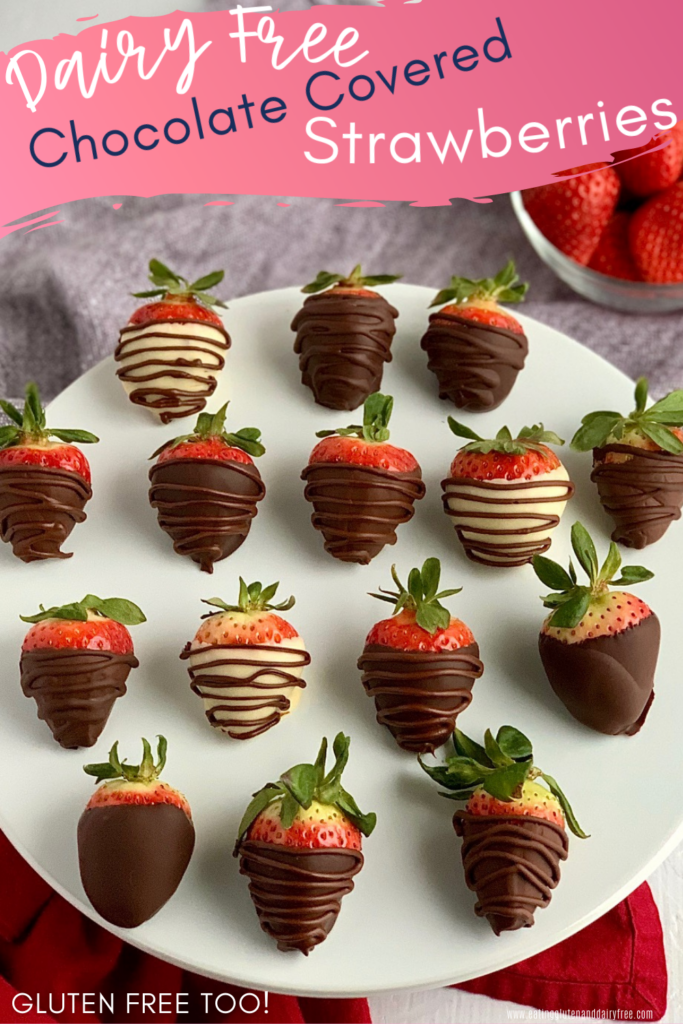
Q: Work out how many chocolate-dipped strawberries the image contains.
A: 15